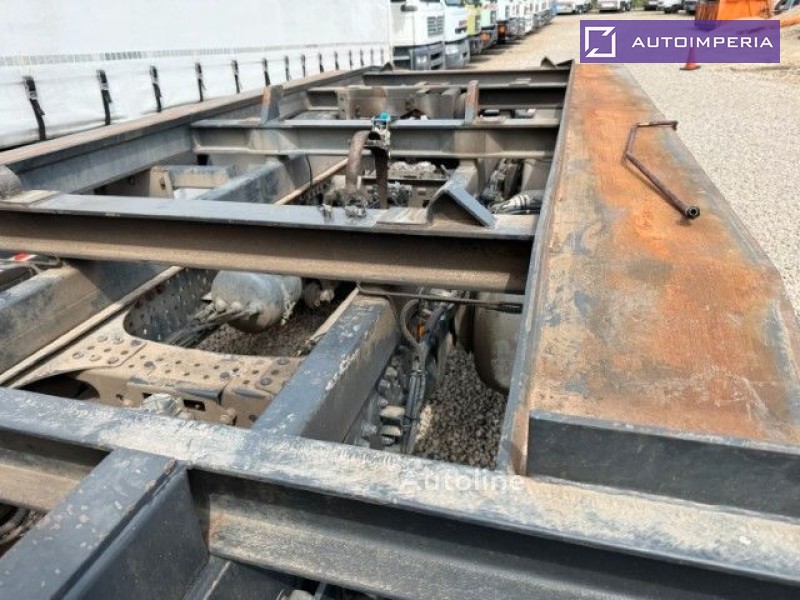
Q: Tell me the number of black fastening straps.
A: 14